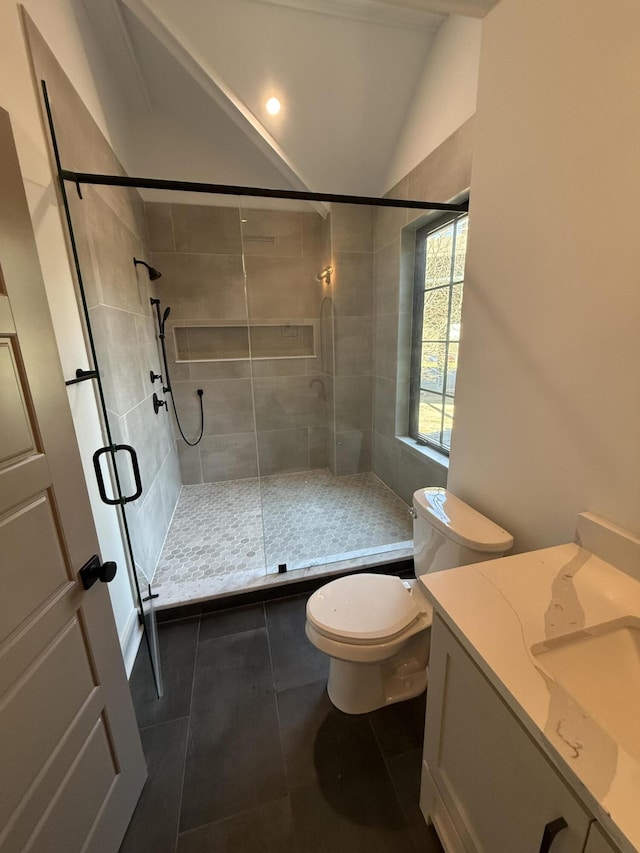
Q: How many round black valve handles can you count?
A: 2